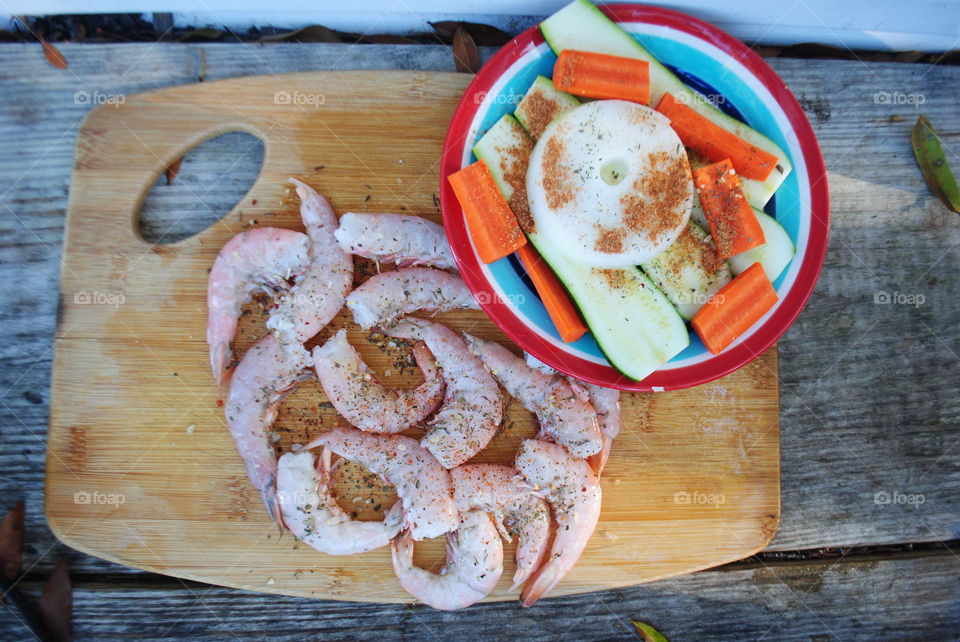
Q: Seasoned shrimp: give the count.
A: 14